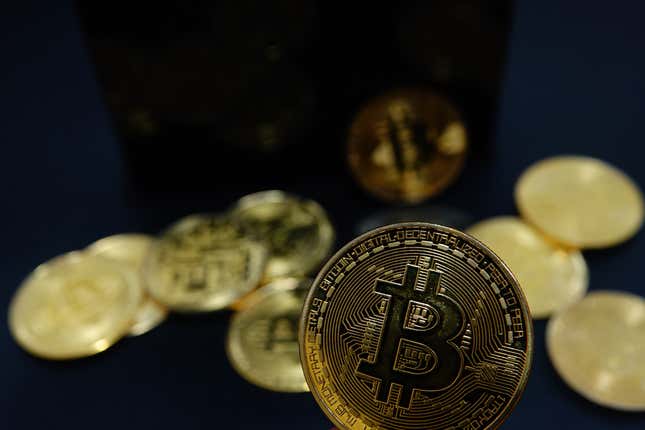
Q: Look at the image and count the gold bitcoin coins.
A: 10